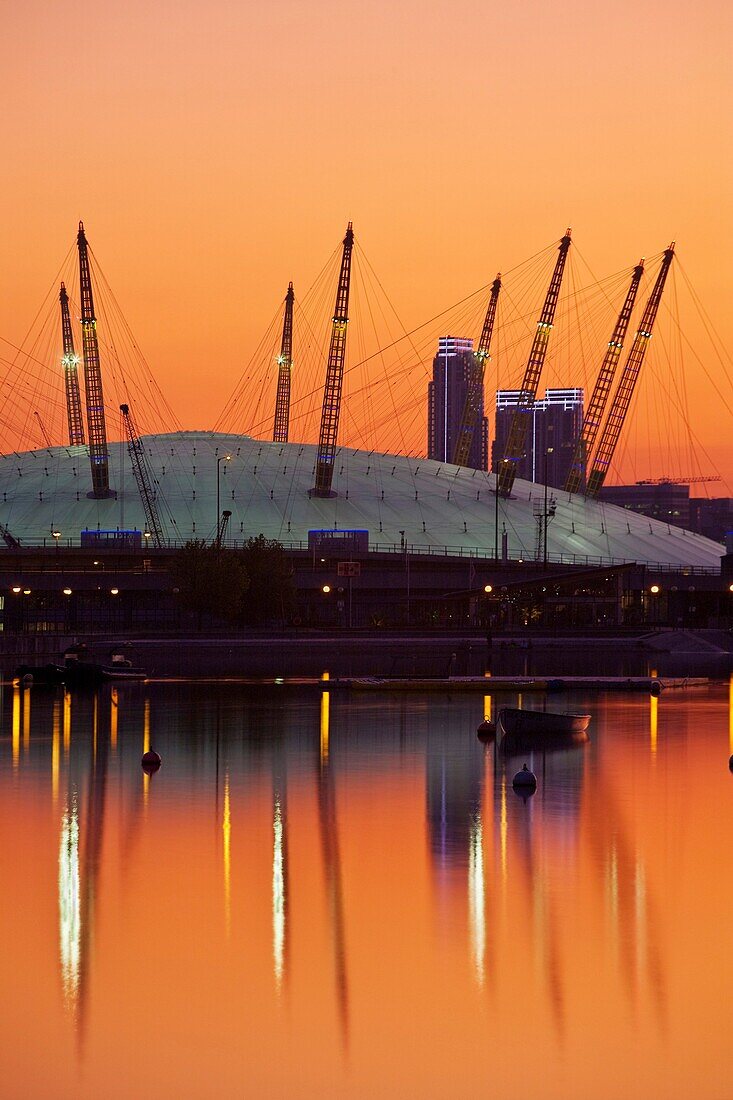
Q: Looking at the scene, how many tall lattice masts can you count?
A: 8